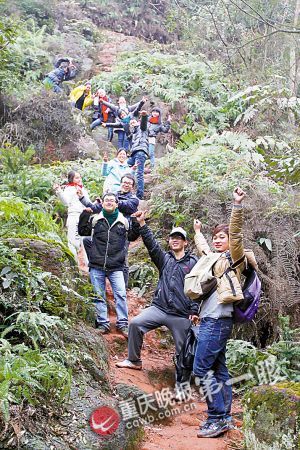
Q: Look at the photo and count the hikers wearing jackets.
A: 13